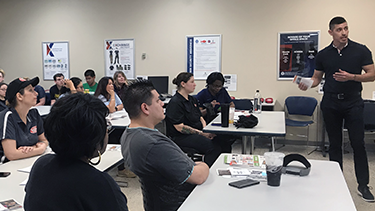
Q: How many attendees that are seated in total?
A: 13